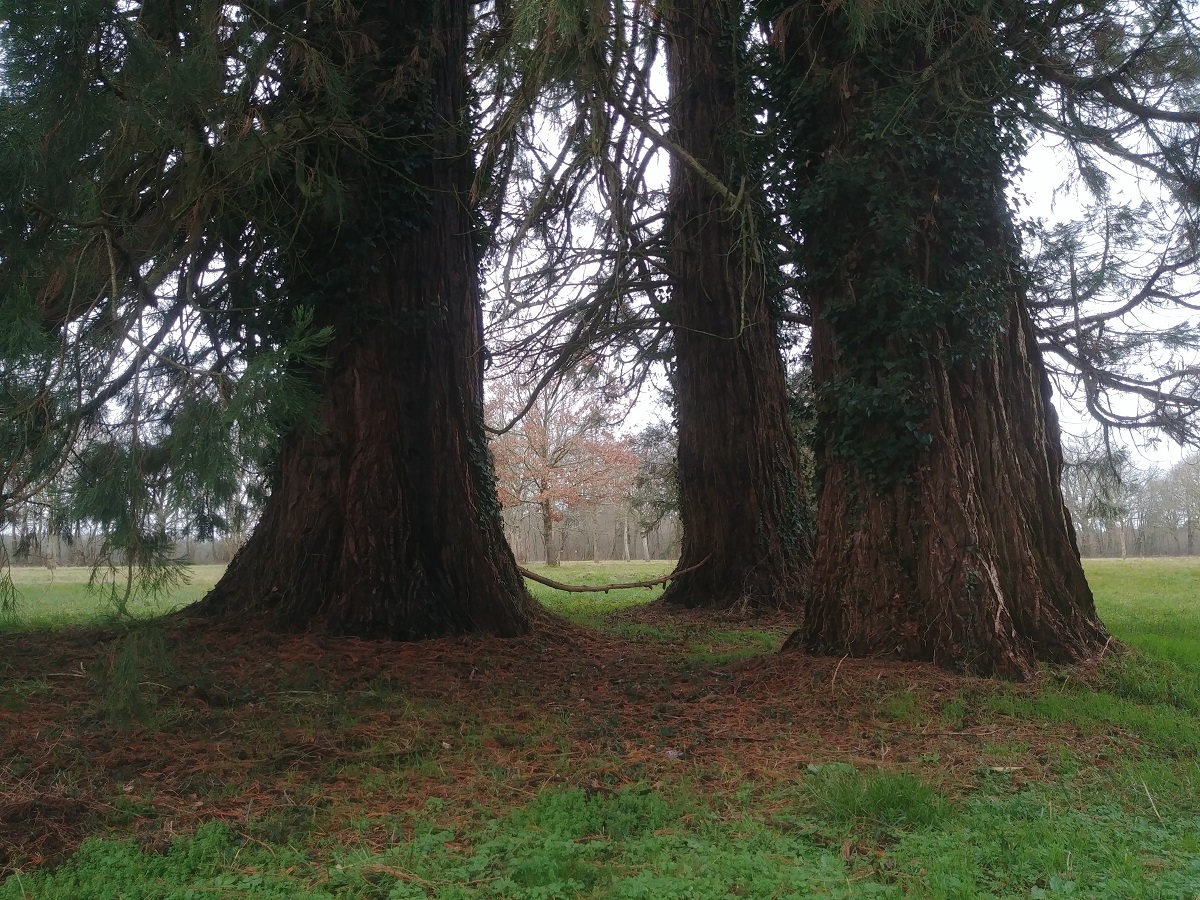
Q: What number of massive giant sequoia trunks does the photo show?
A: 3